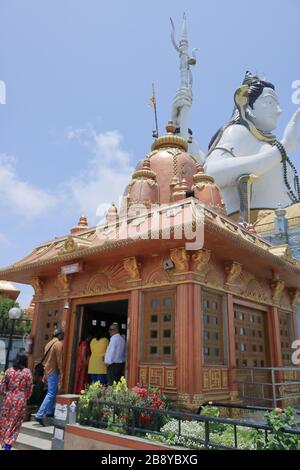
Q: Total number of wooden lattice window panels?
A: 5